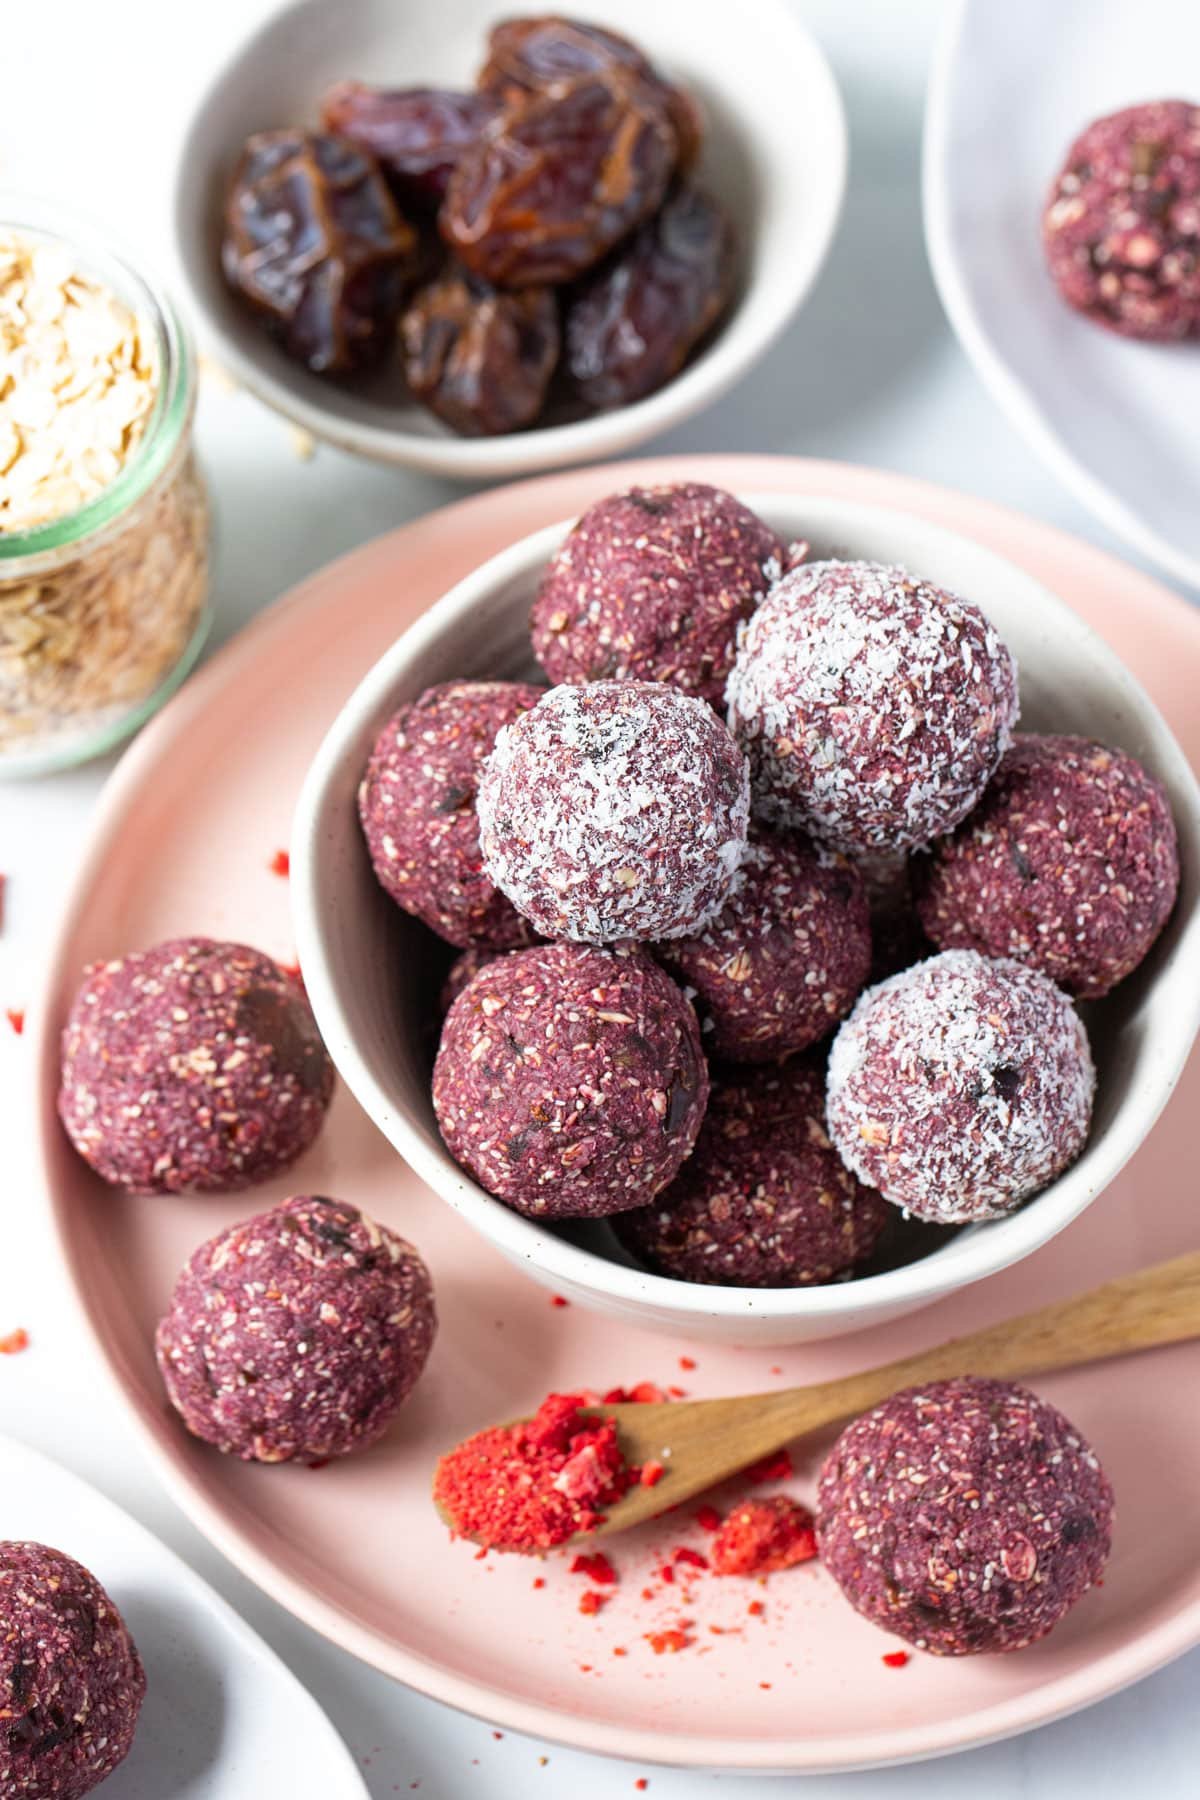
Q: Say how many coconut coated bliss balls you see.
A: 3